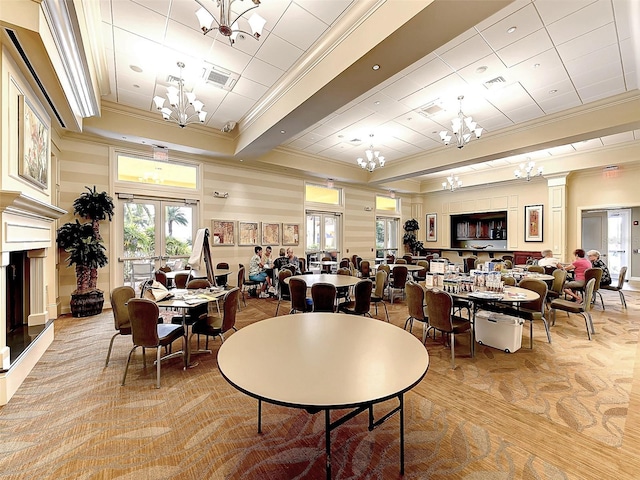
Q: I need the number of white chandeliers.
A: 6